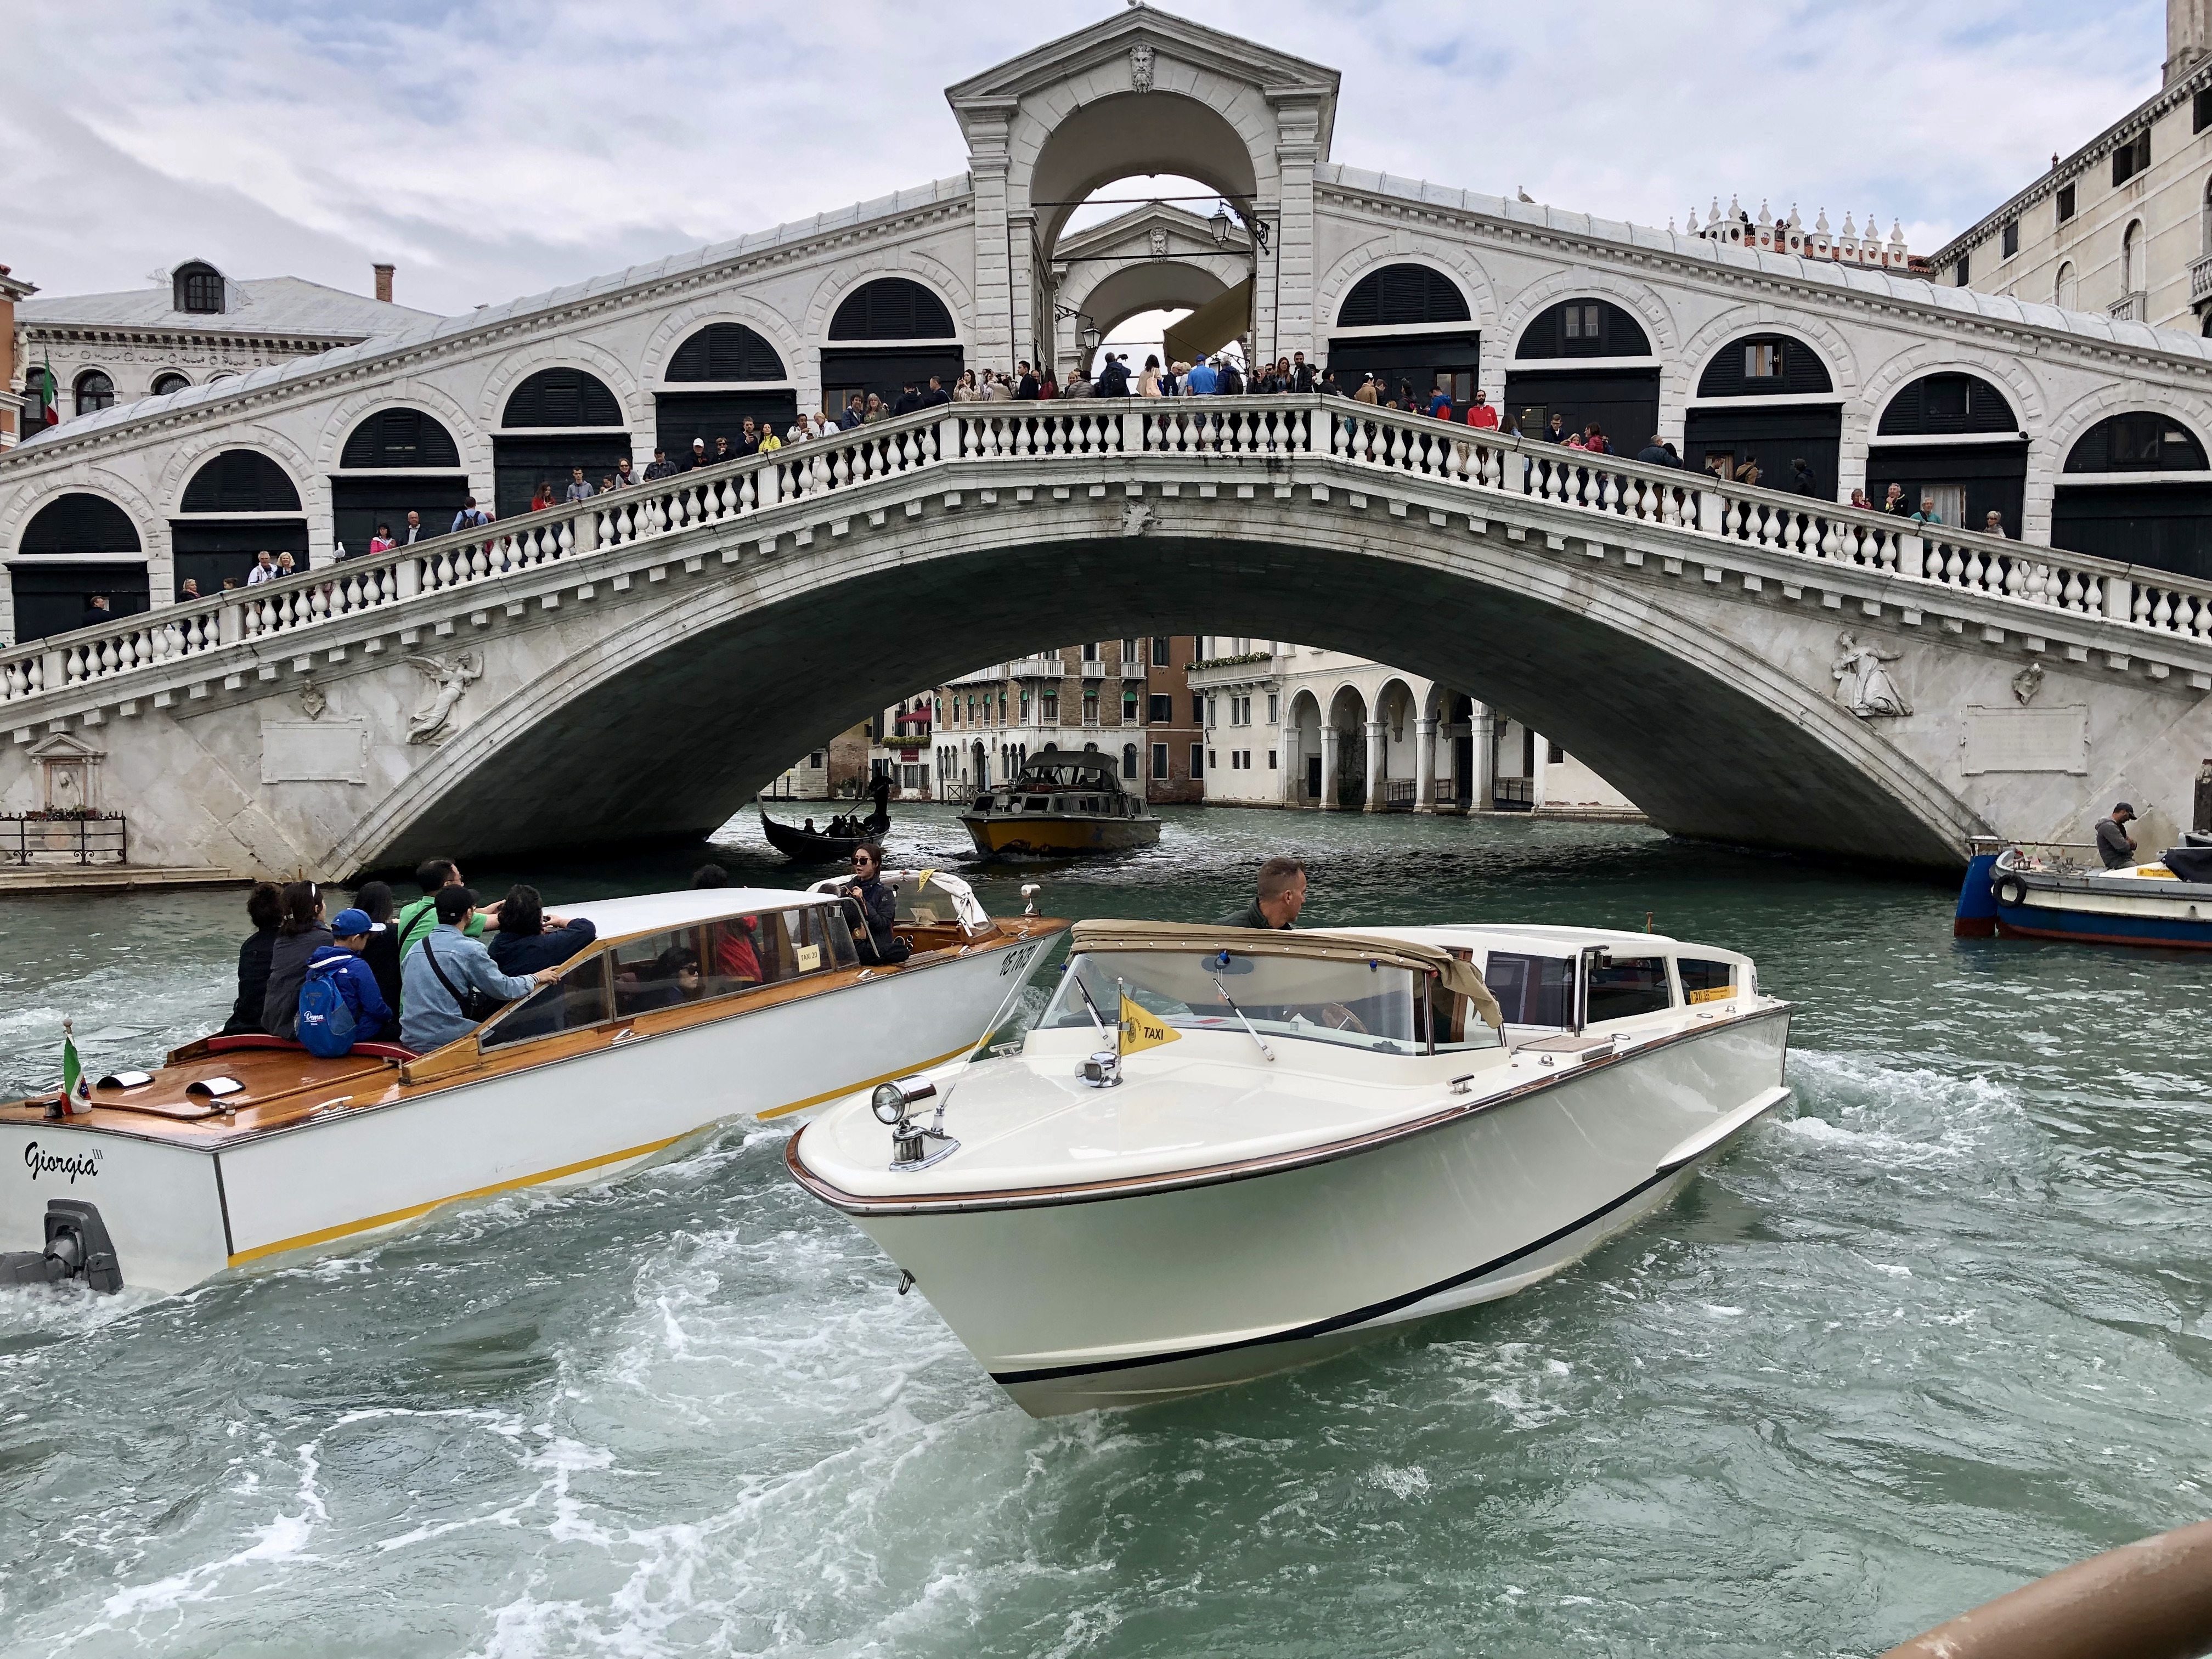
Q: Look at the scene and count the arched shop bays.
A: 11